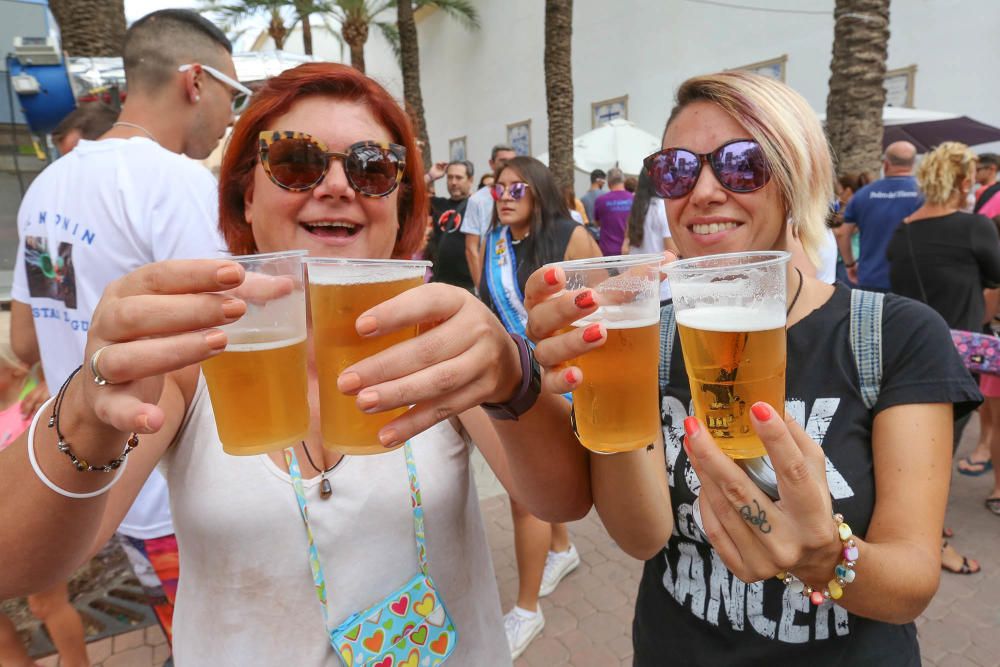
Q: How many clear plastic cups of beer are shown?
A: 4